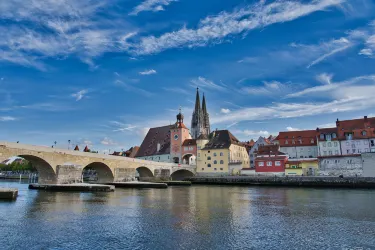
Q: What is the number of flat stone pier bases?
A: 4